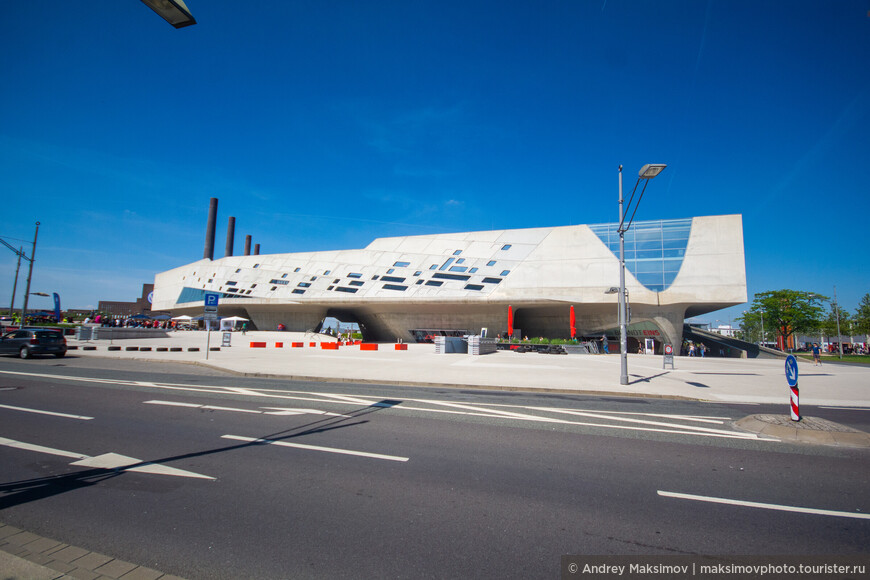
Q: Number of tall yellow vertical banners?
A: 0